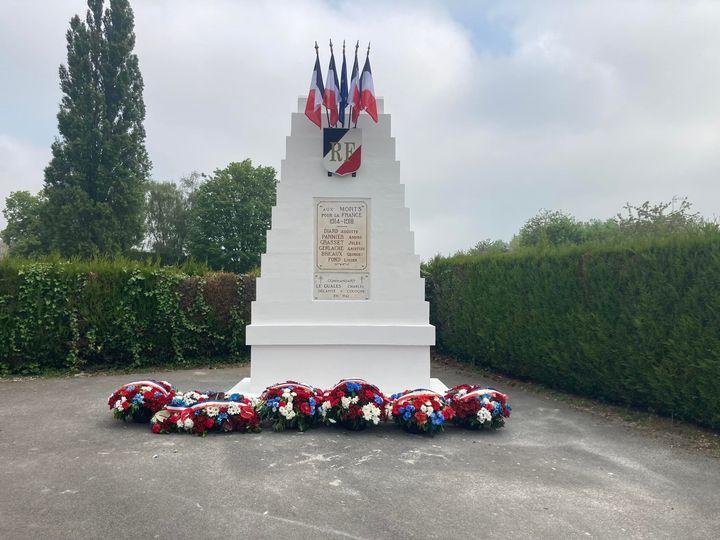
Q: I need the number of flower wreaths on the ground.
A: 6